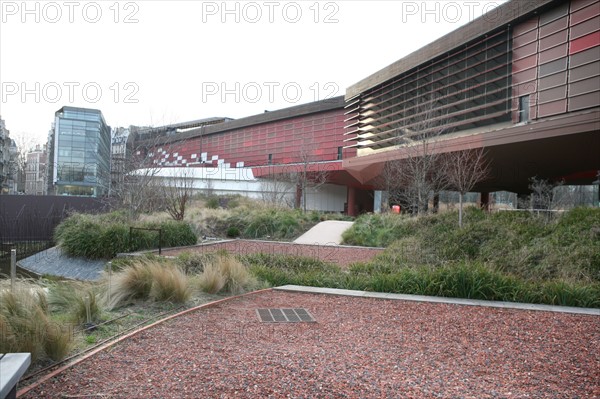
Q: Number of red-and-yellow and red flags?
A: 0